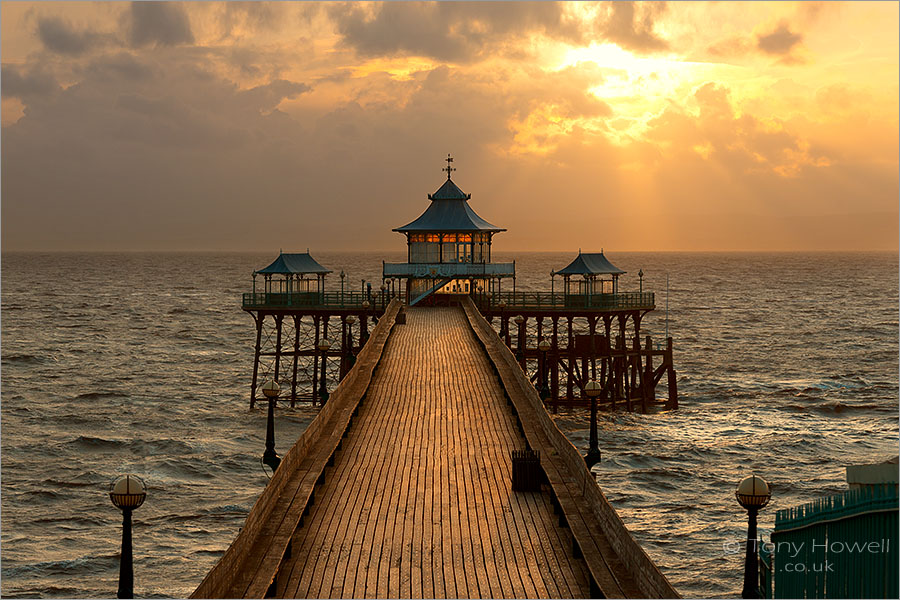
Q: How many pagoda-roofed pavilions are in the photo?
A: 3